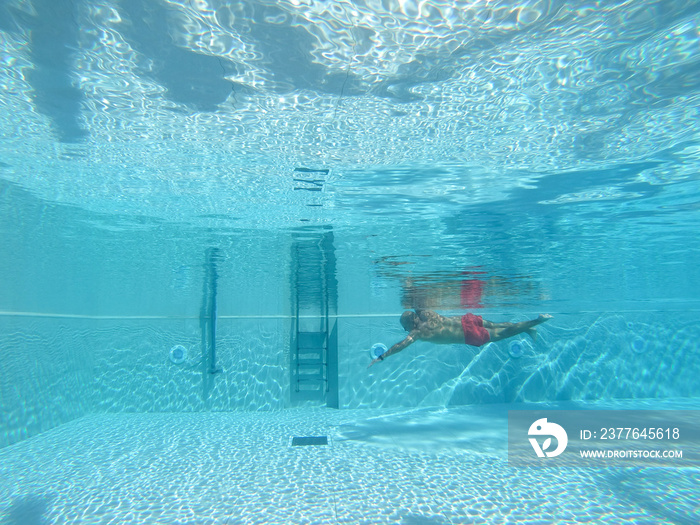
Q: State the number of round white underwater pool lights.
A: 4